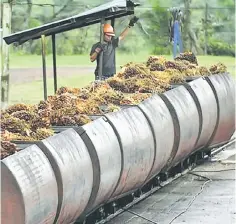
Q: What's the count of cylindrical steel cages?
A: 8